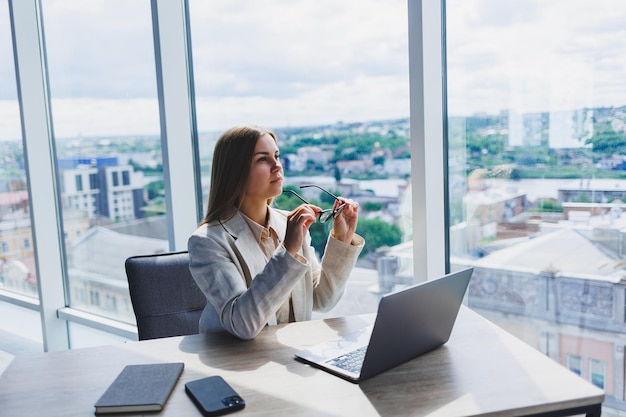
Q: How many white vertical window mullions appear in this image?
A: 3